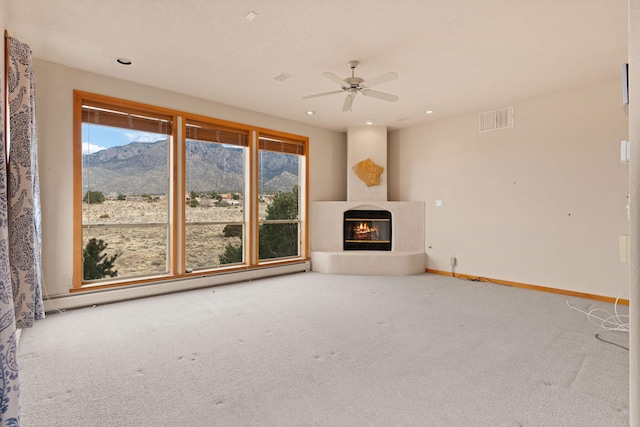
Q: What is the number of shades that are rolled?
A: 3